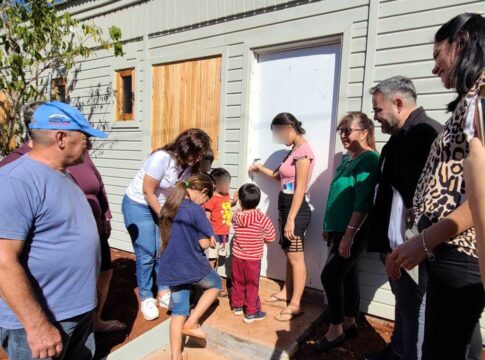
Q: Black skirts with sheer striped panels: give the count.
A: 1